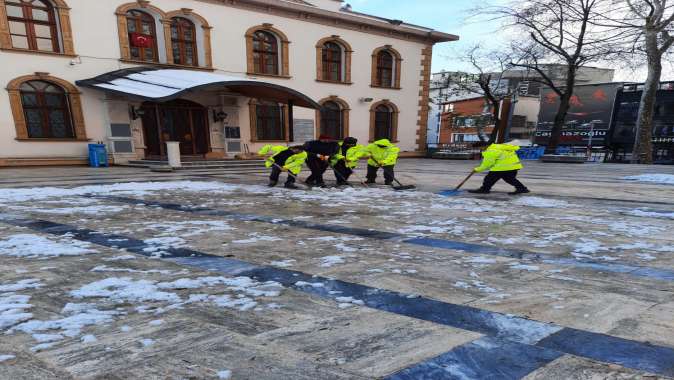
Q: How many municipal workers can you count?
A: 5